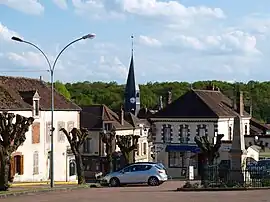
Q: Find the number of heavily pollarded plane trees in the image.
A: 5